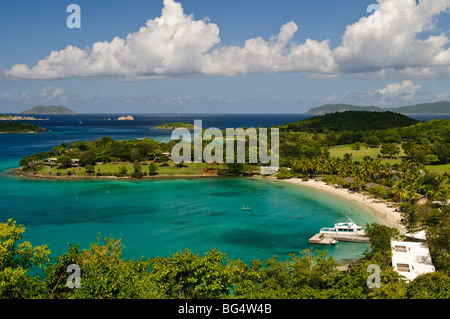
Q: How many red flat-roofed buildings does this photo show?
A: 0